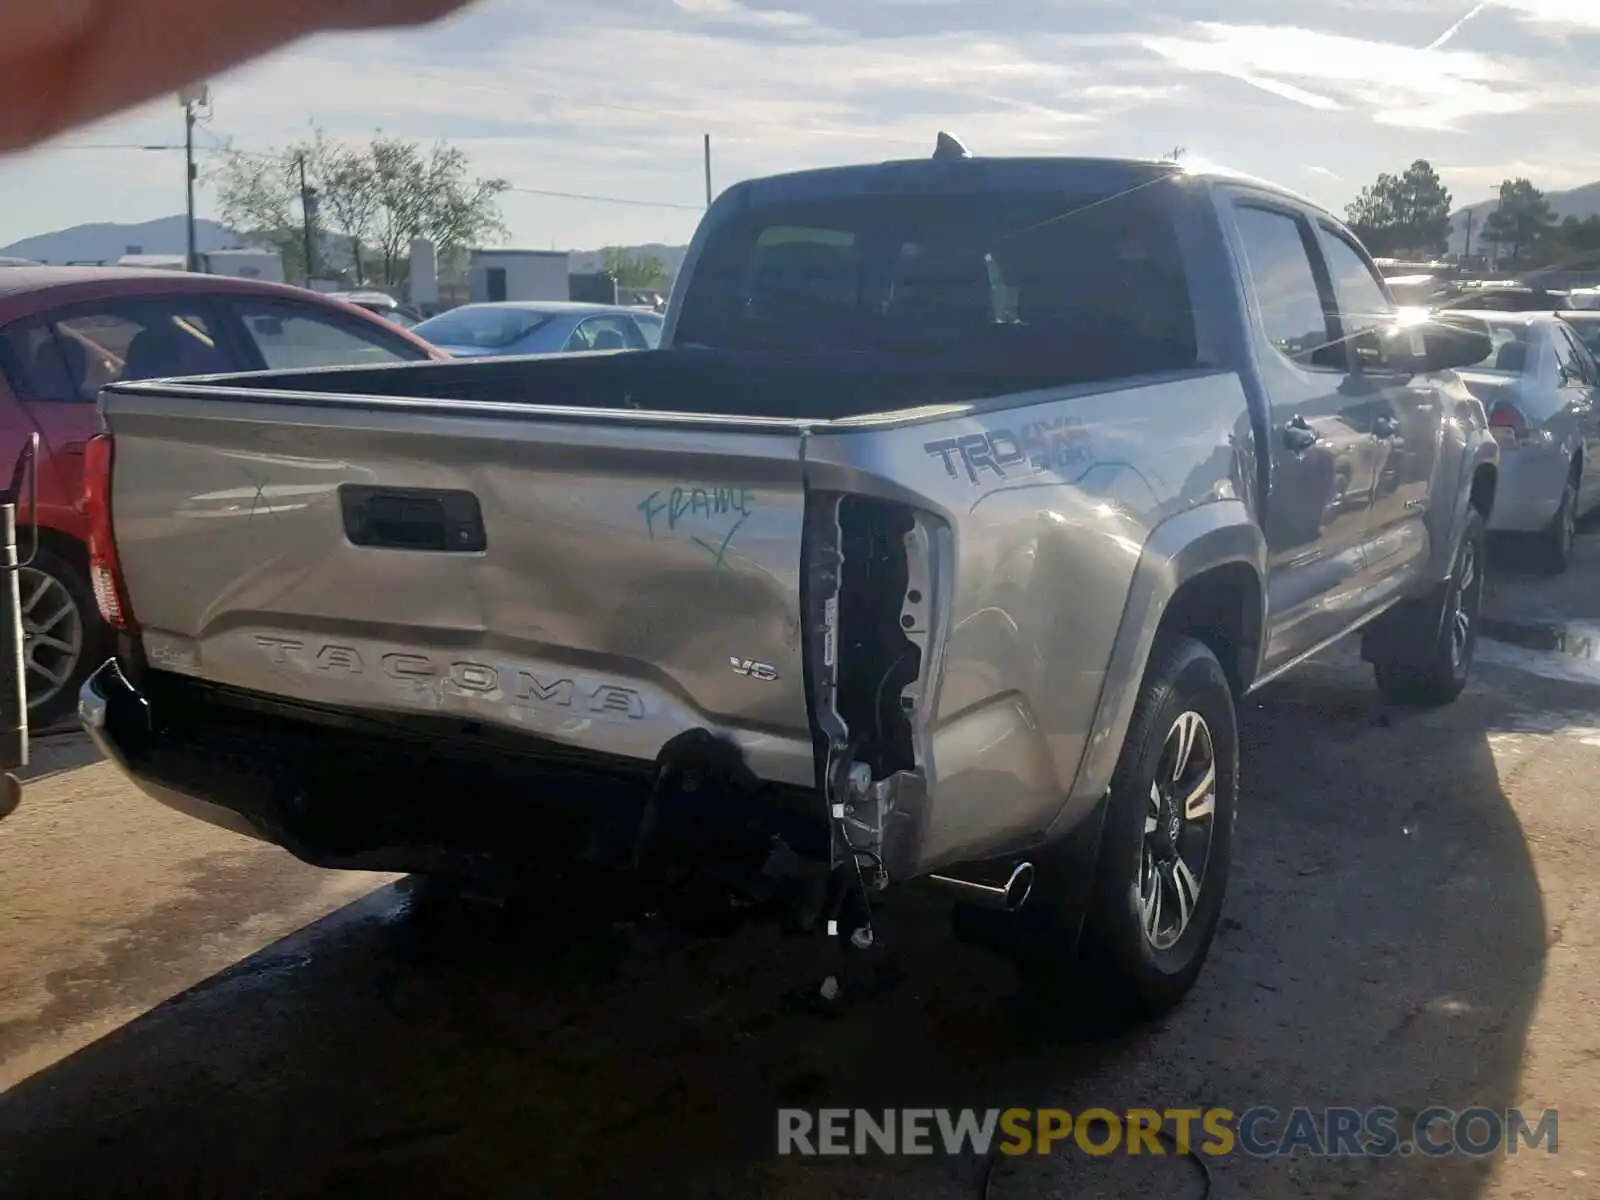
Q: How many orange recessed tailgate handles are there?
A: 0